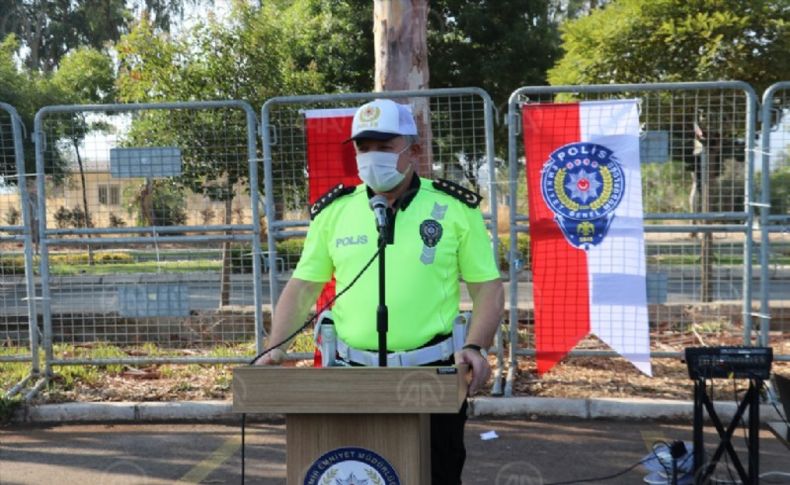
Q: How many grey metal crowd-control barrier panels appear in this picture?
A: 5